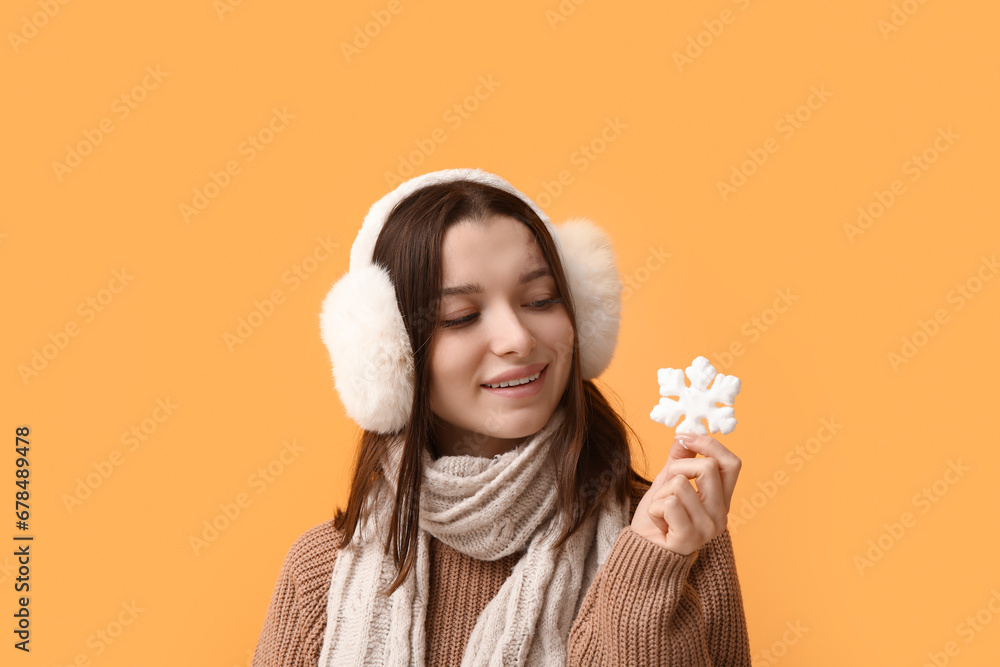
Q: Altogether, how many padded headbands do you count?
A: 1